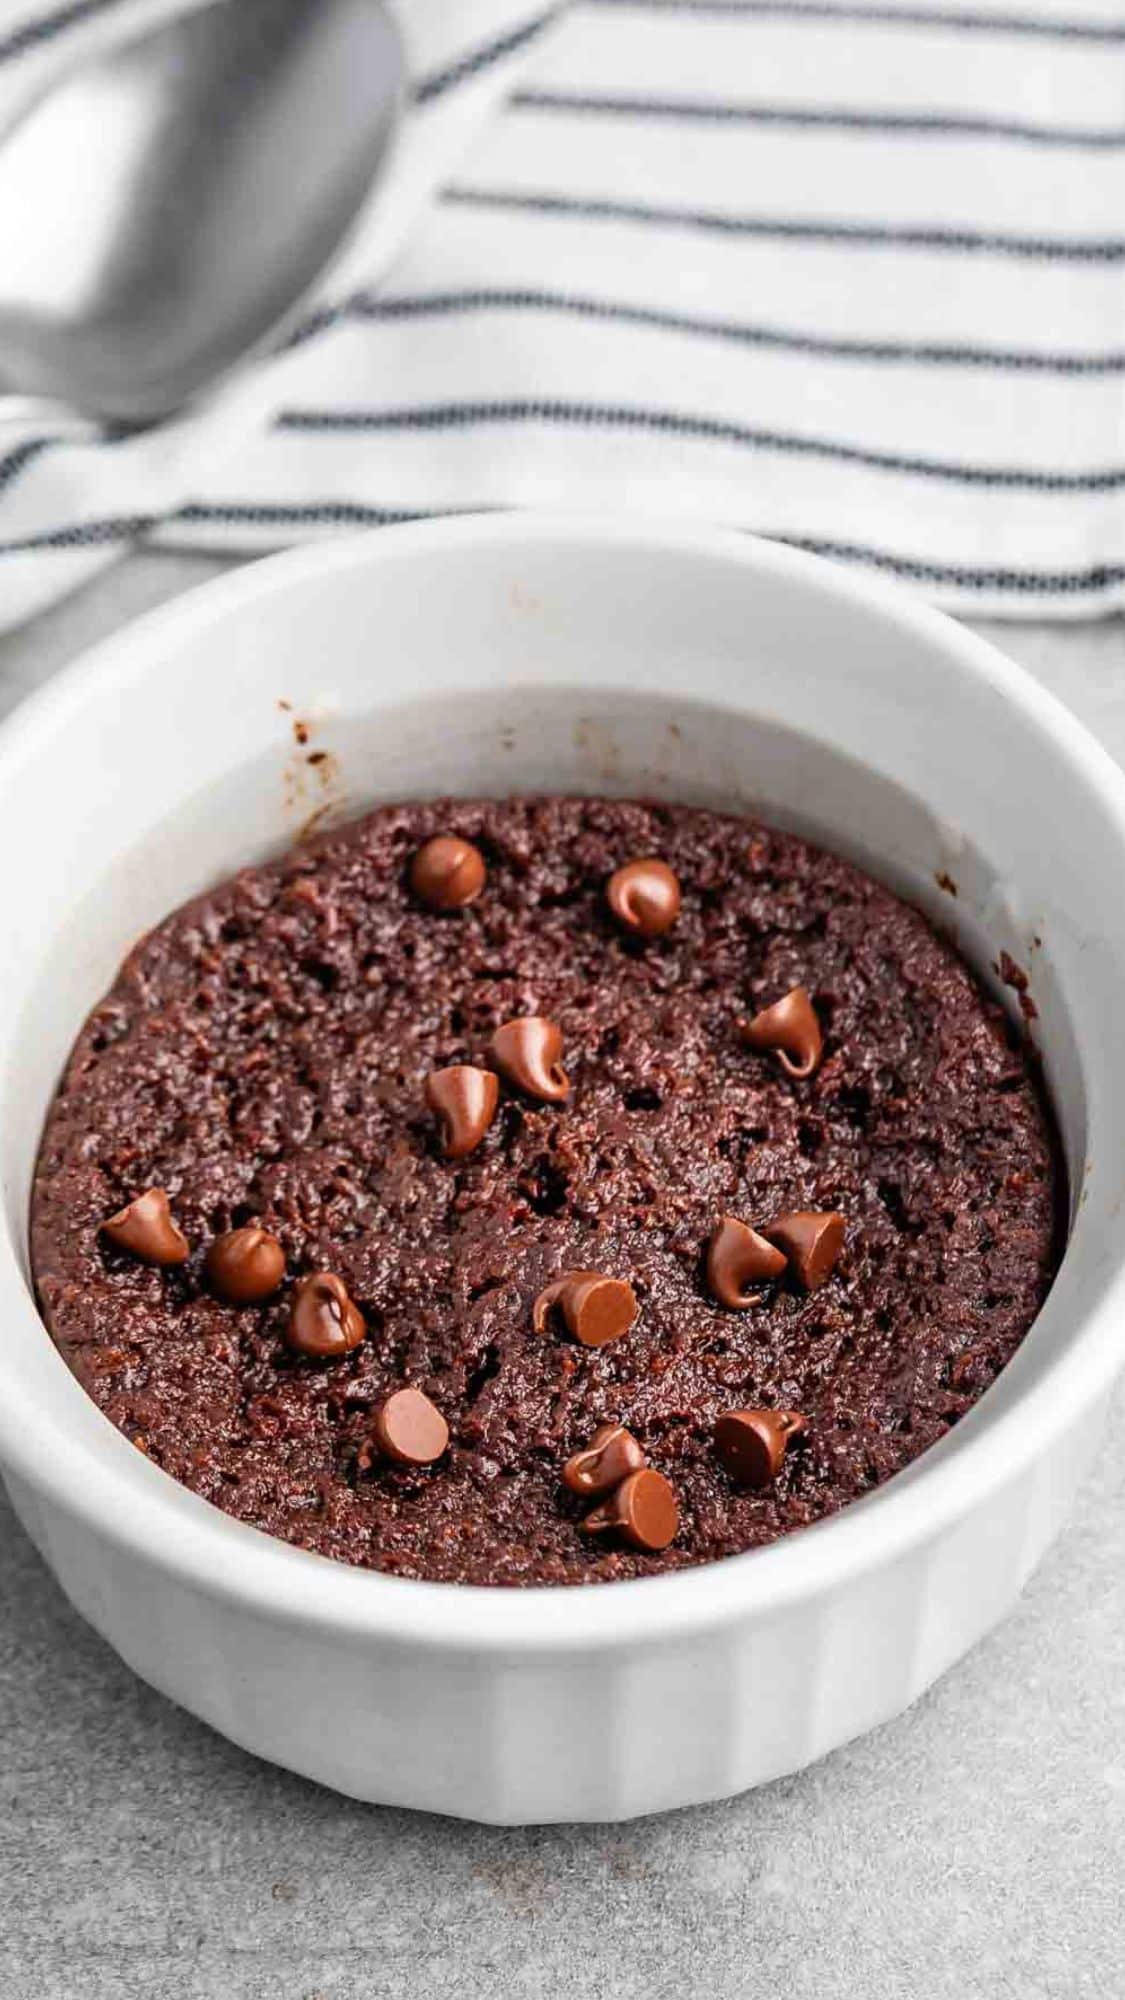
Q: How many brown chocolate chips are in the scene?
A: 15